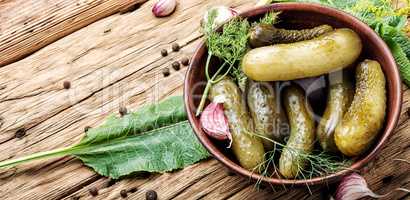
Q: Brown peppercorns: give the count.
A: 12